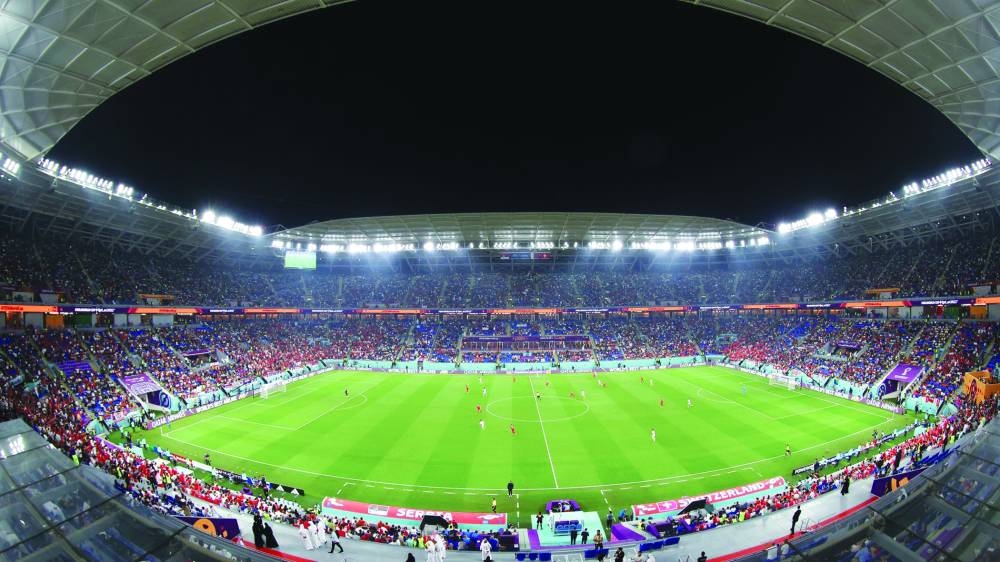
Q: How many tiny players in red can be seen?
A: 10